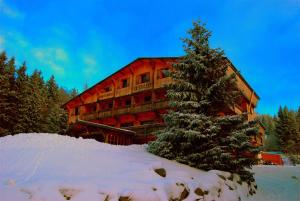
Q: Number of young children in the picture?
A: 0